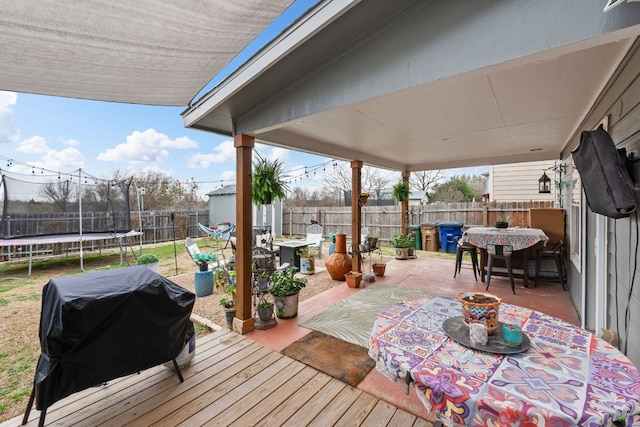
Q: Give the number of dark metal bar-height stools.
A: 3